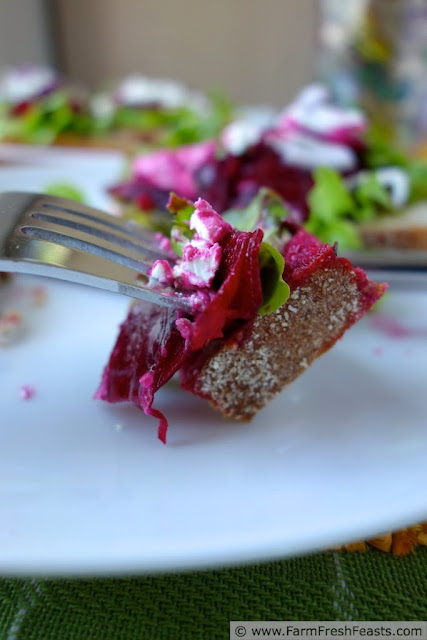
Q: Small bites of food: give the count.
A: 1